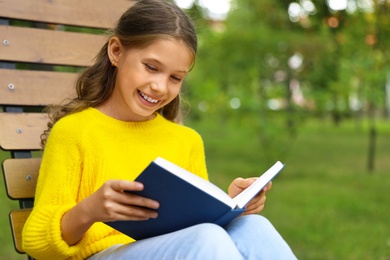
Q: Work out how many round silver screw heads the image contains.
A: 4